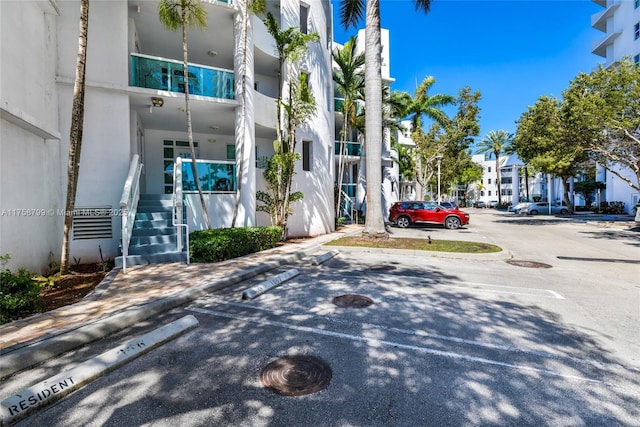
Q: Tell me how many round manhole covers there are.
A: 4